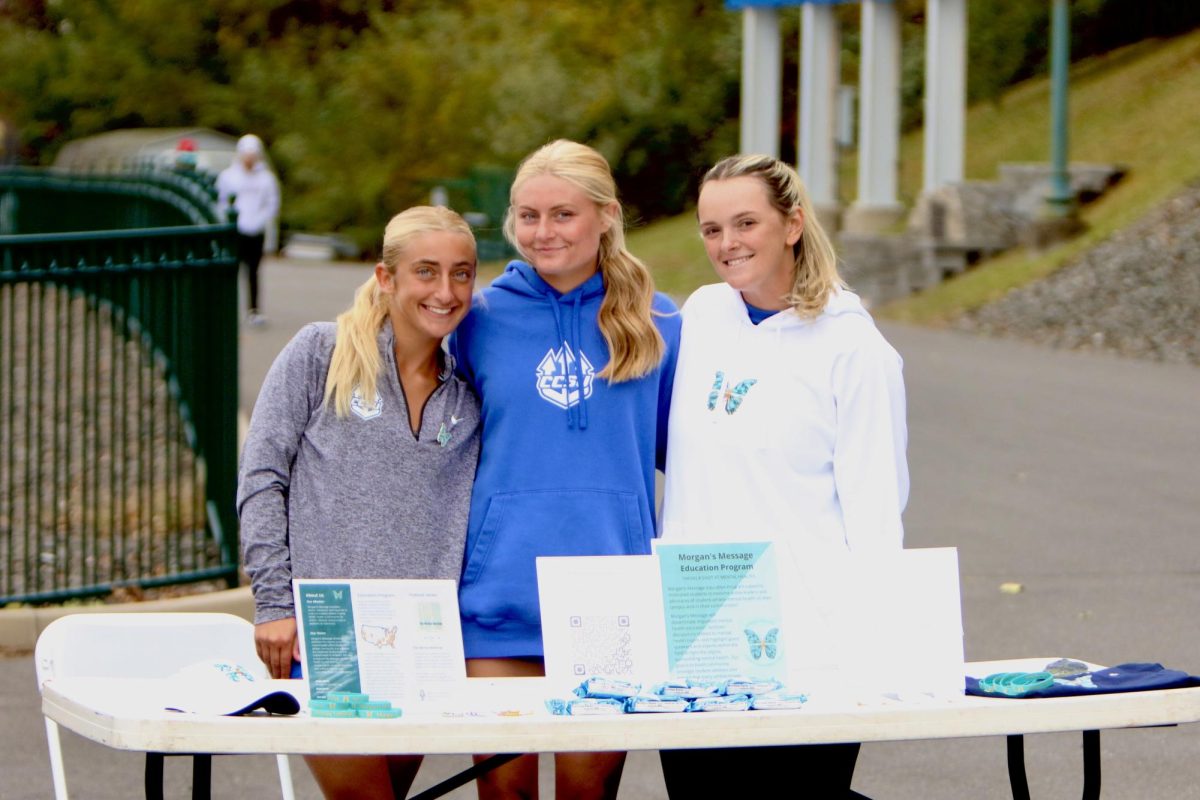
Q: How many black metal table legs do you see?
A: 4